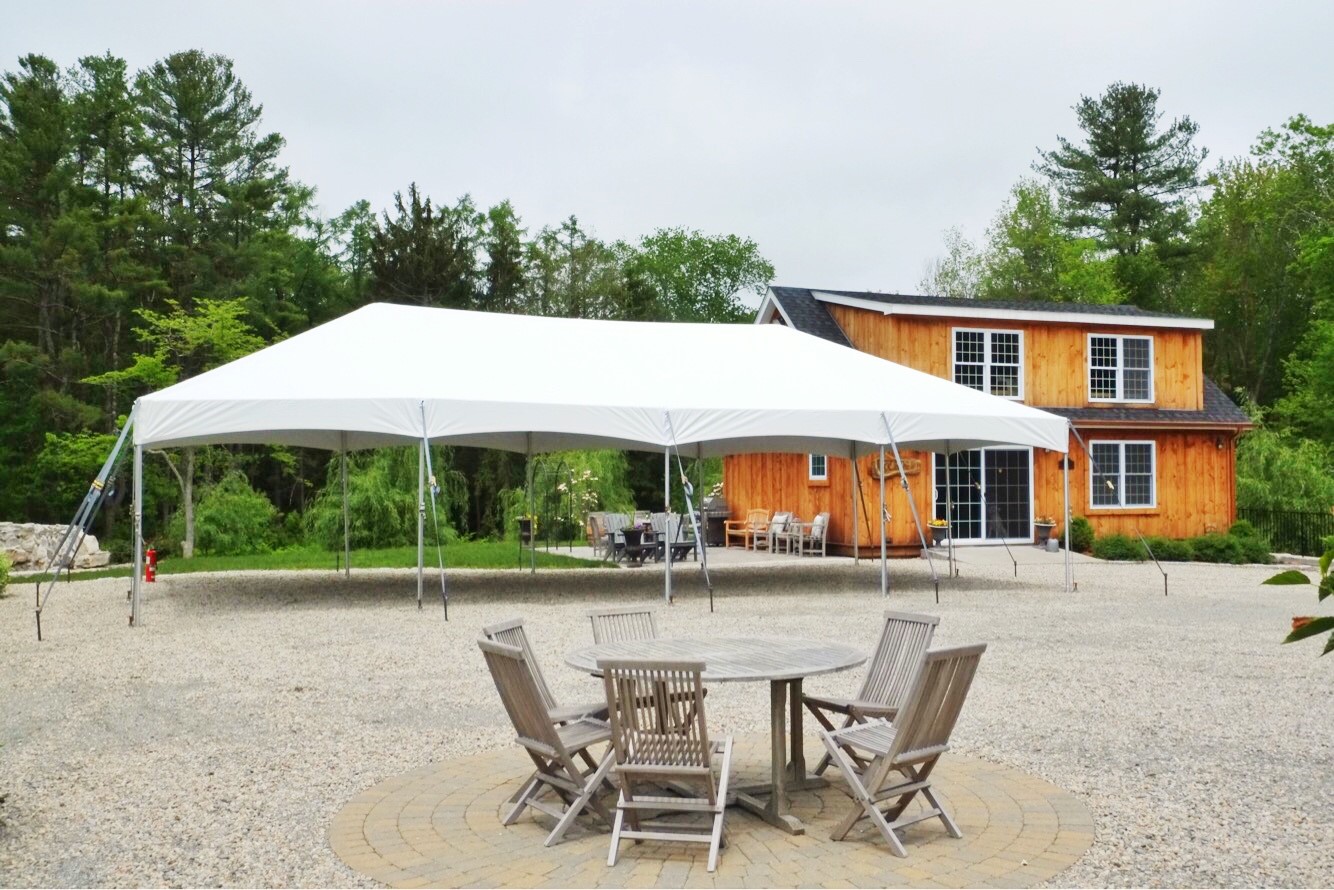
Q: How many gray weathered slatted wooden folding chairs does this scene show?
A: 6